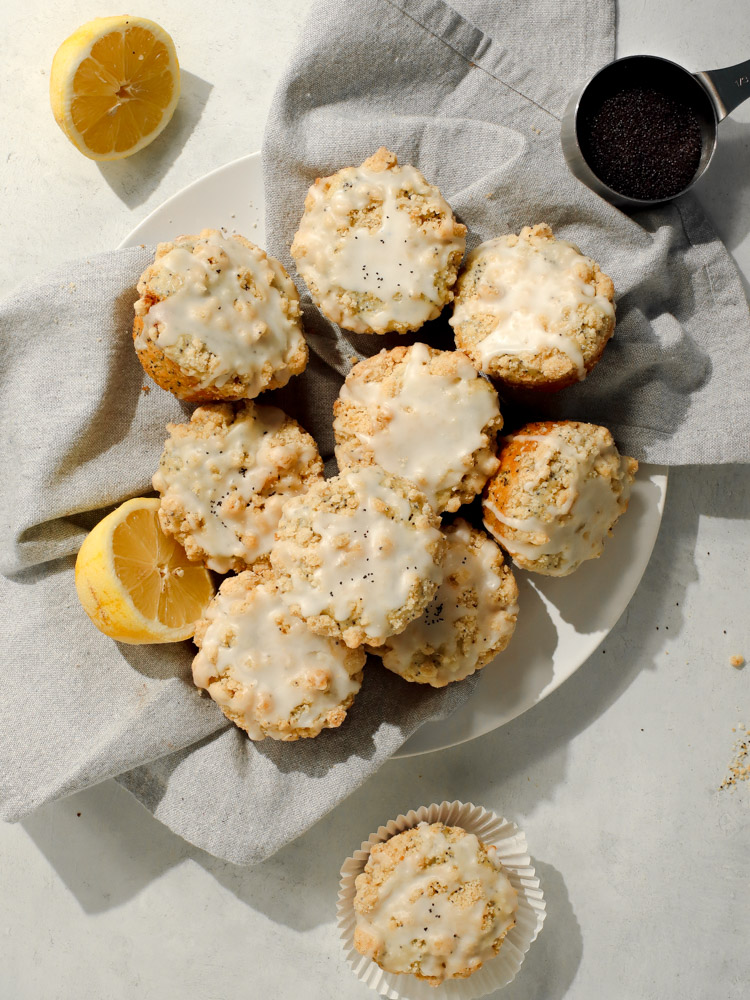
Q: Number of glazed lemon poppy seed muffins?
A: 10